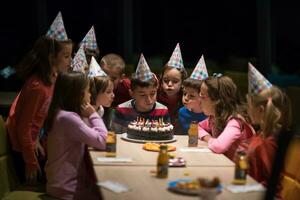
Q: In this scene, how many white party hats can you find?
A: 8